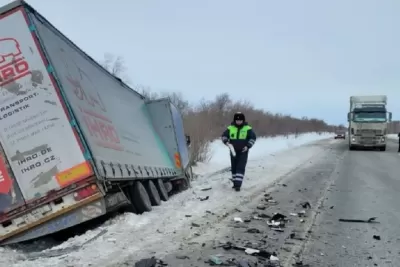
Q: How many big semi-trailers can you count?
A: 2